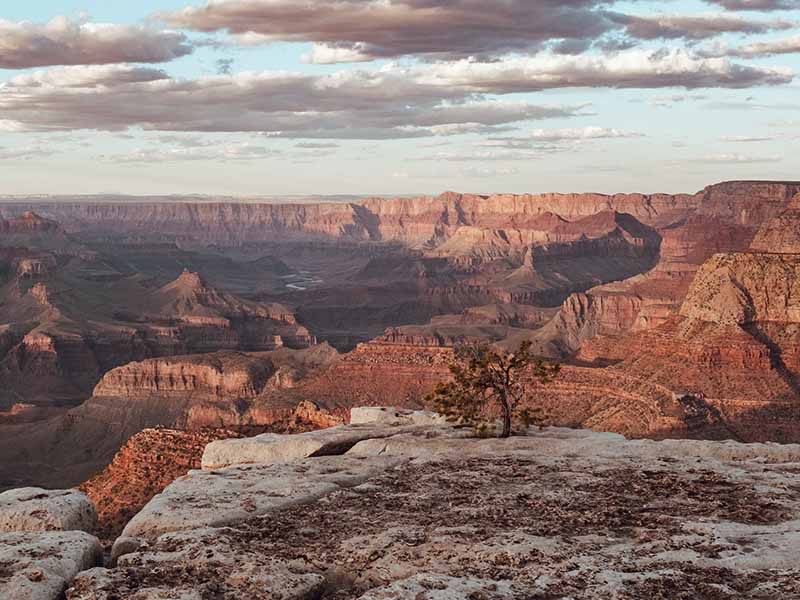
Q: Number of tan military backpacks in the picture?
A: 0